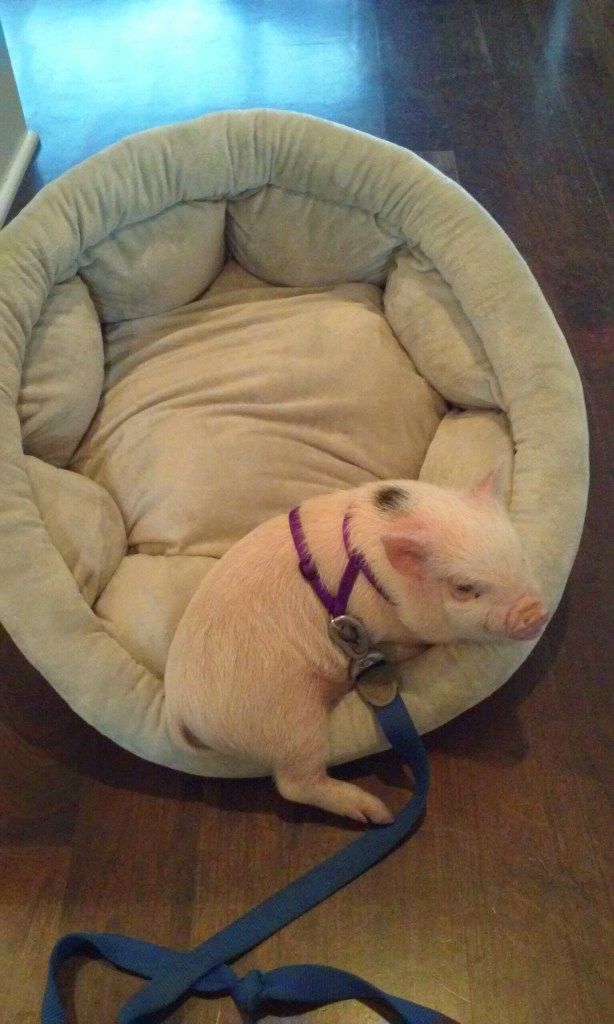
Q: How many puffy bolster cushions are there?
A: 7